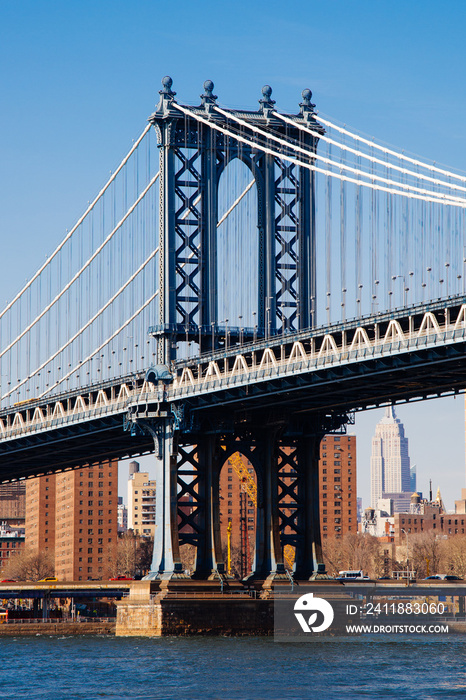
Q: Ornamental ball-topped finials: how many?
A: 4